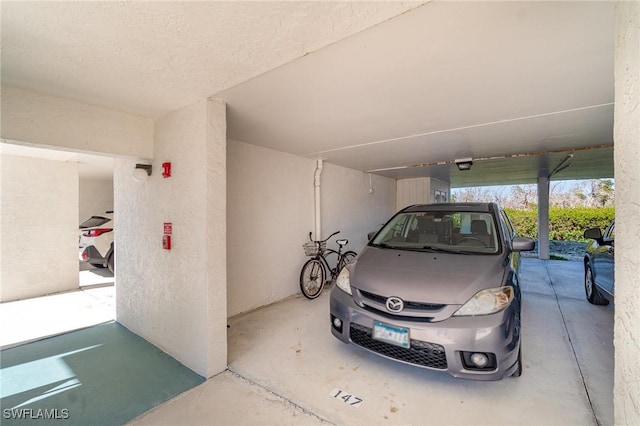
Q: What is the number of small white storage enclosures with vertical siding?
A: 1